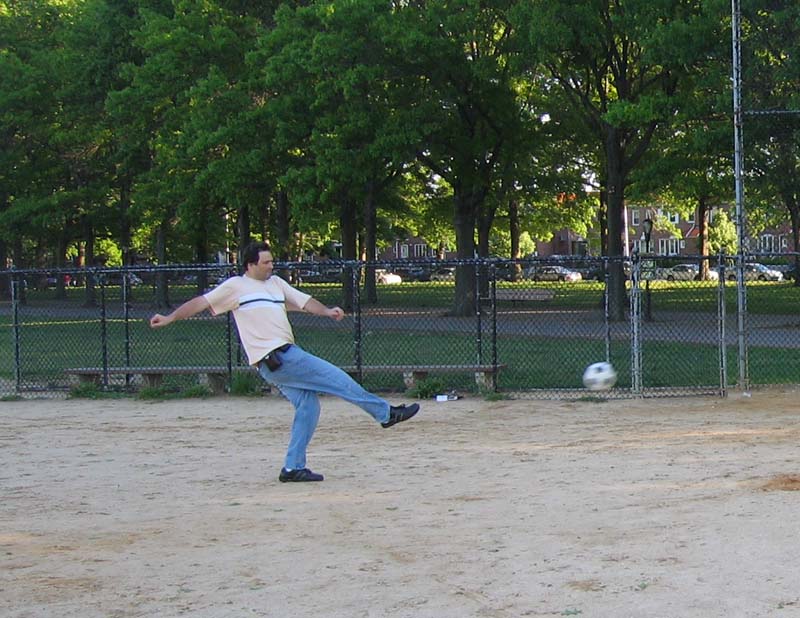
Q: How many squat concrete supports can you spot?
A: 5